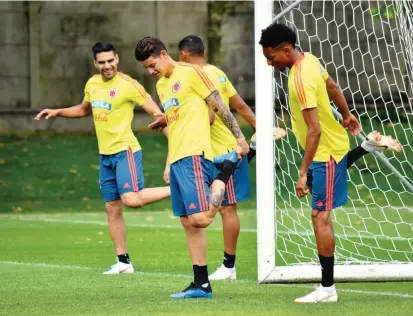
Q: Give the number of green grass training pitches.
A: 1